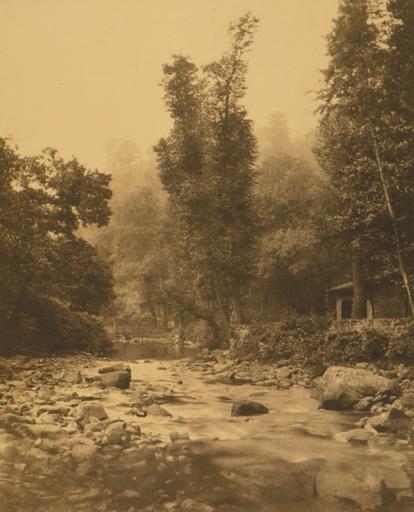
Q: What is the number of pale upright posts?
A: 2